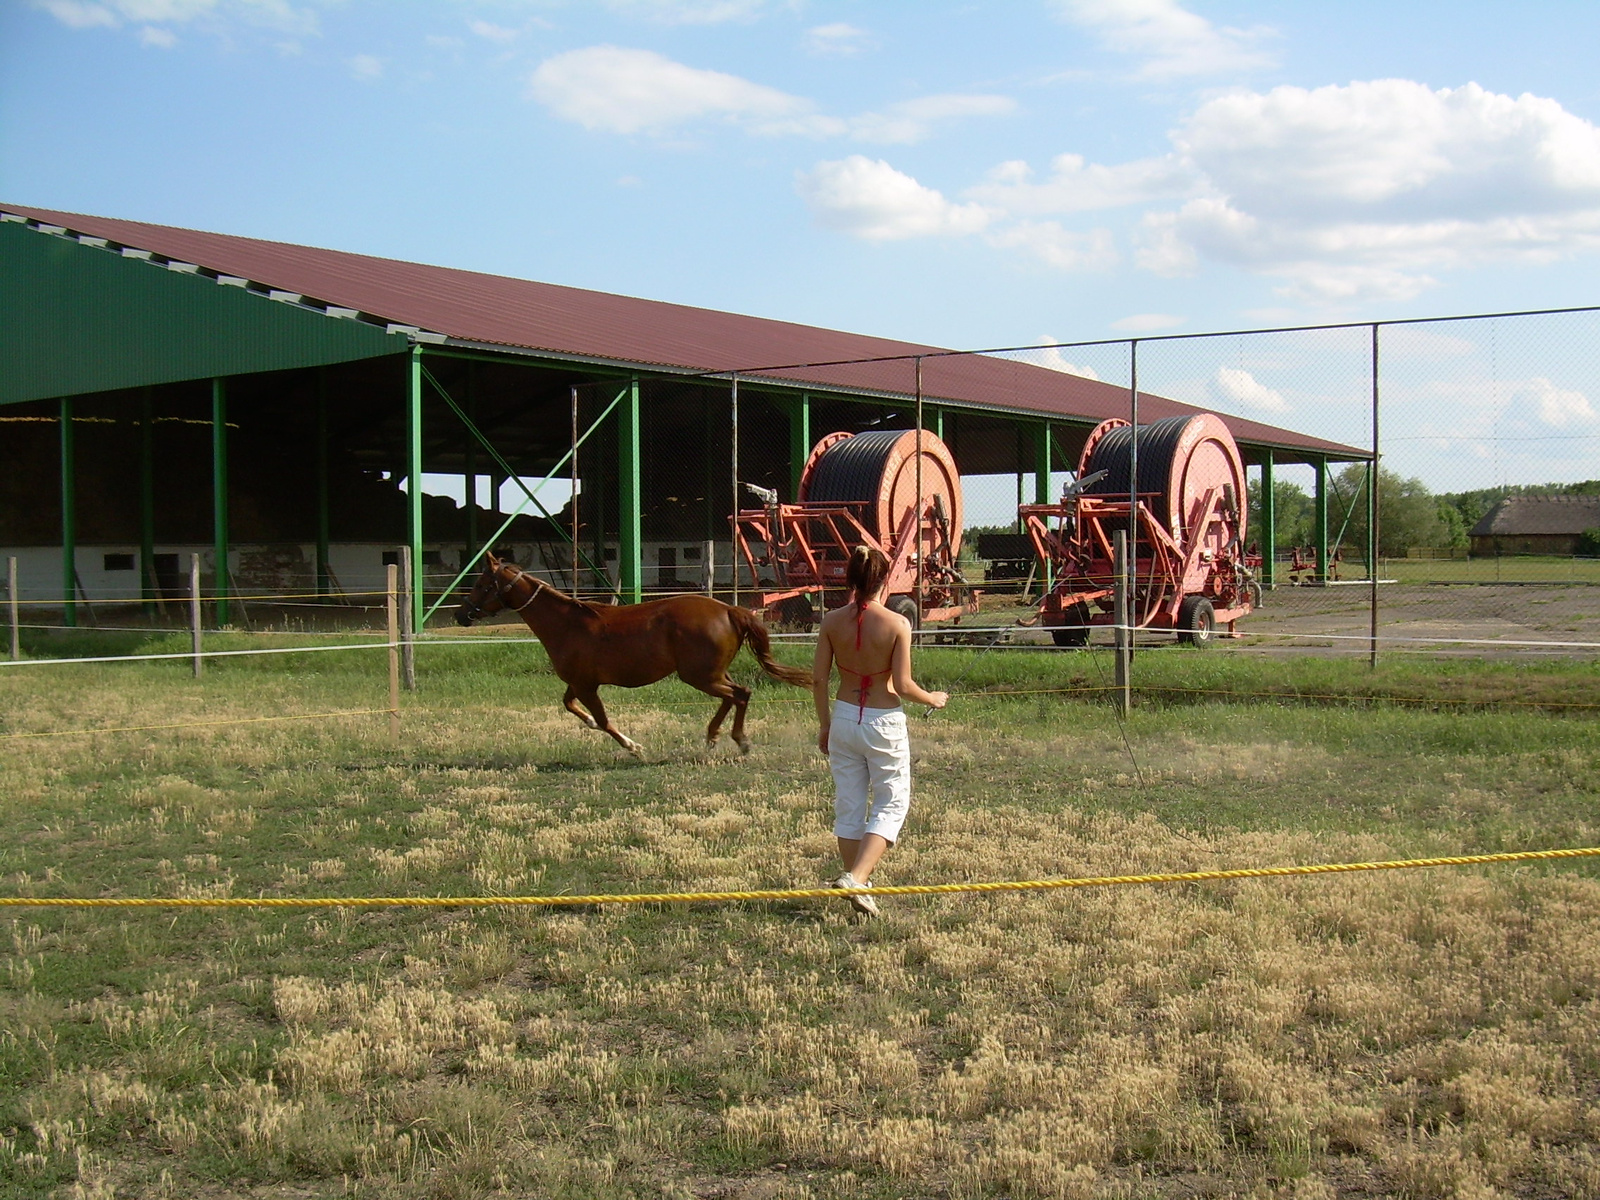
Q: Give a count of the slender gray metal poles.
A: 5